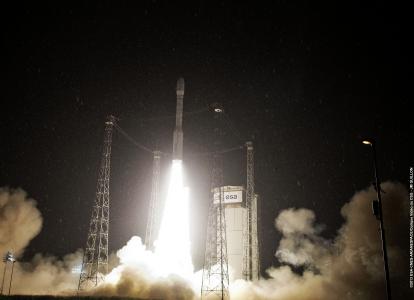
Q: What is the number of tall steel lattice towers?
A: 4